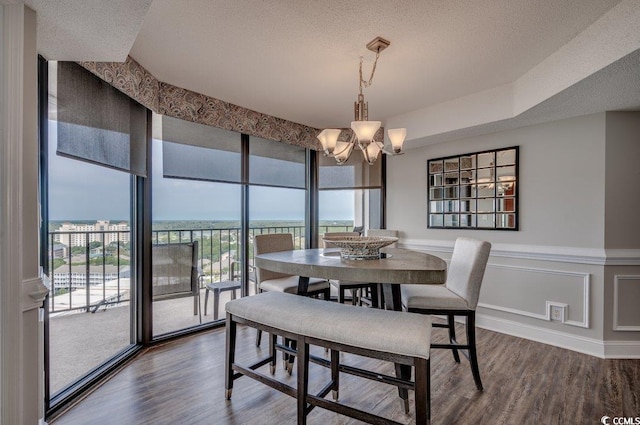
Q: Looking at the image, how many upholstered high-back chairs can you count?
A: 4